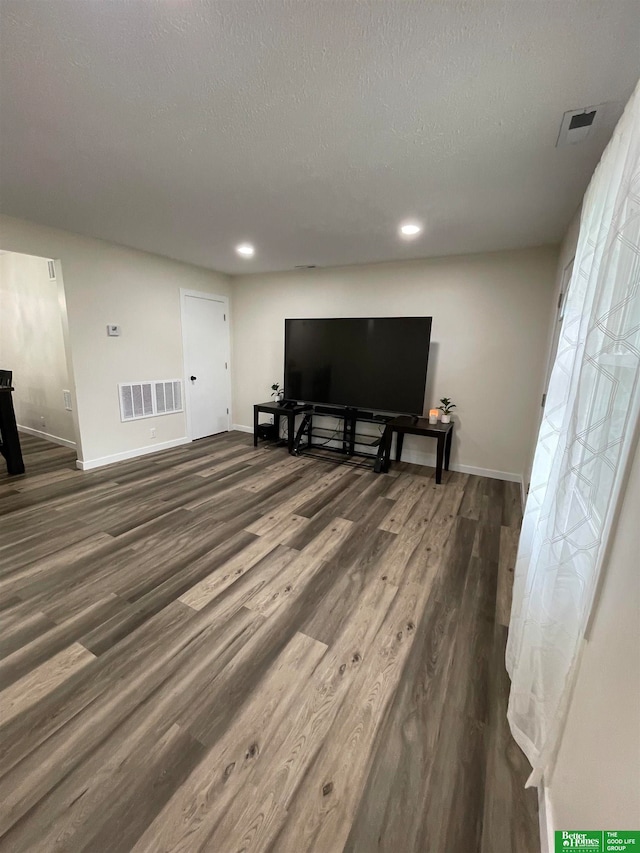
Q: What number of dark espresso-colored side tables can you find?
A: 2